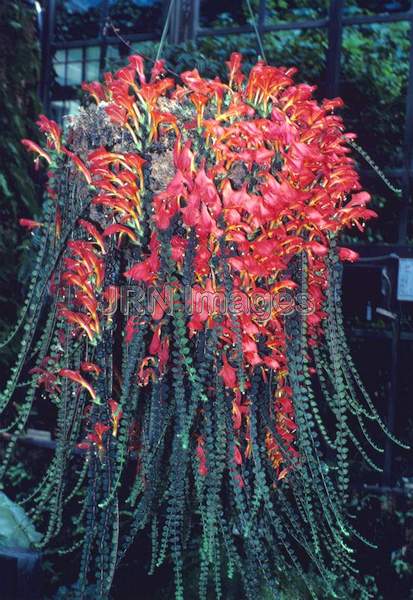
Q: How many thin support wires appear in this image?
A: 2